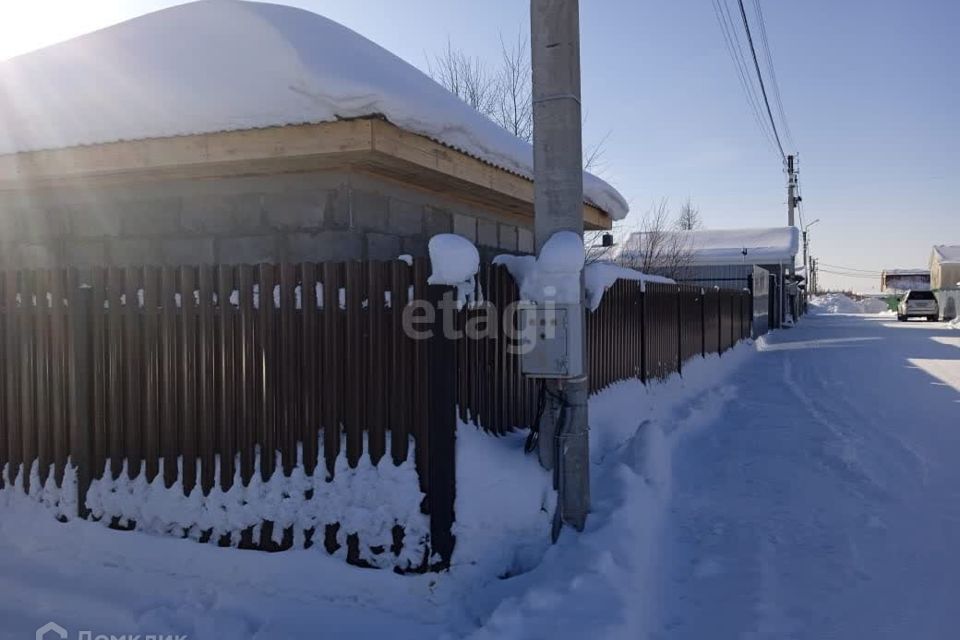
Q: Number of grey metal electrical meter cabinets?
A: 1